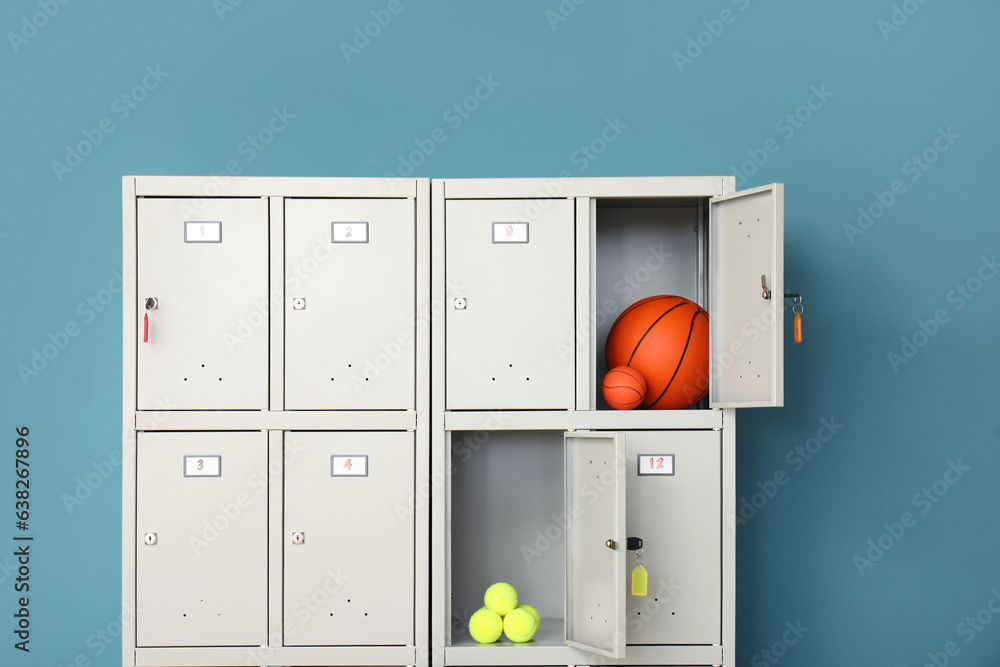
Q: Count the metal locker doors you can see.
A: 8